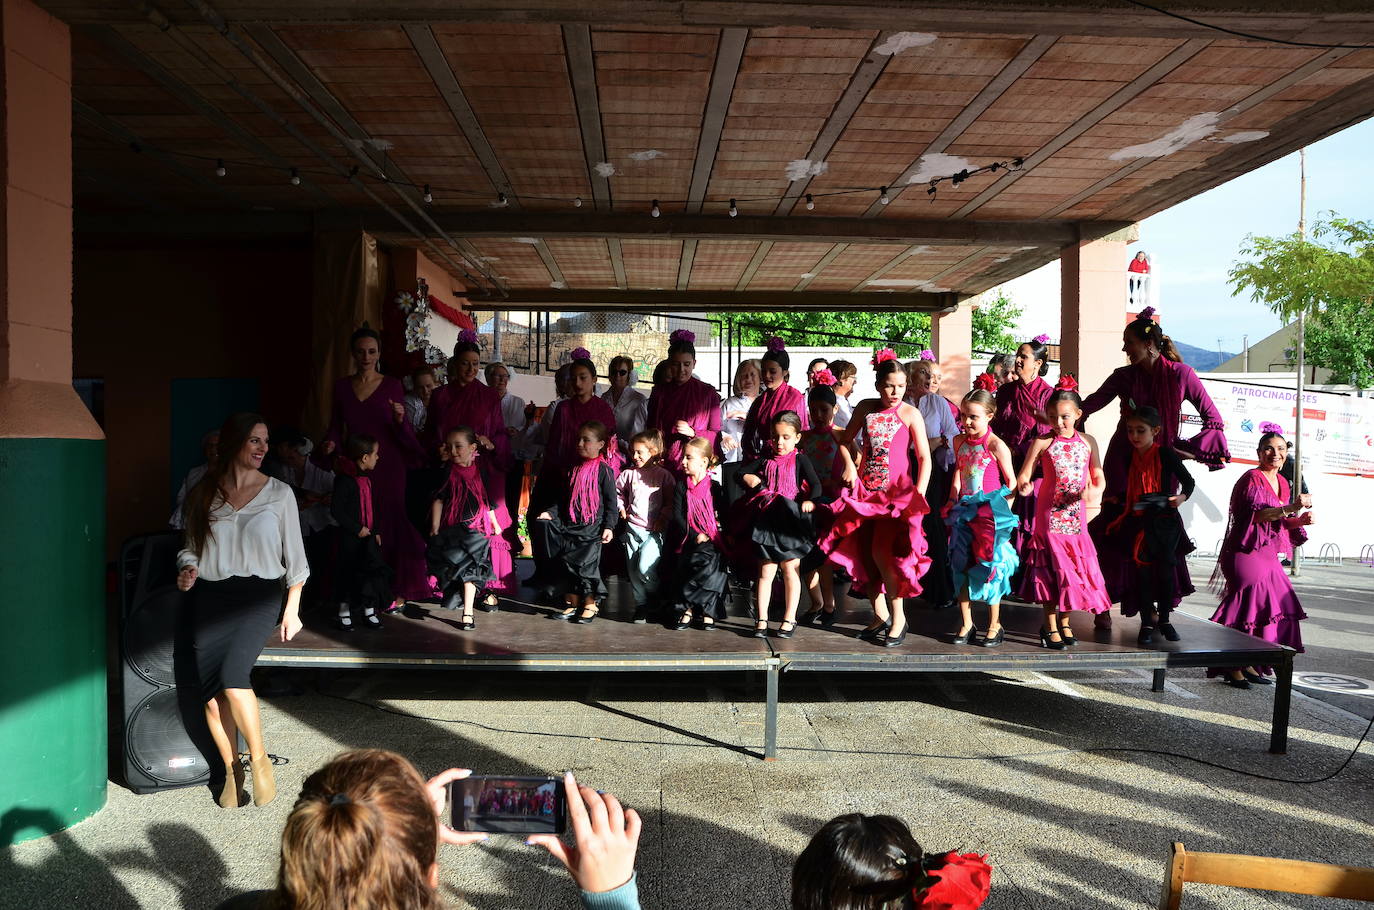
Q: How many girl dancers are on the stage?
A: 11